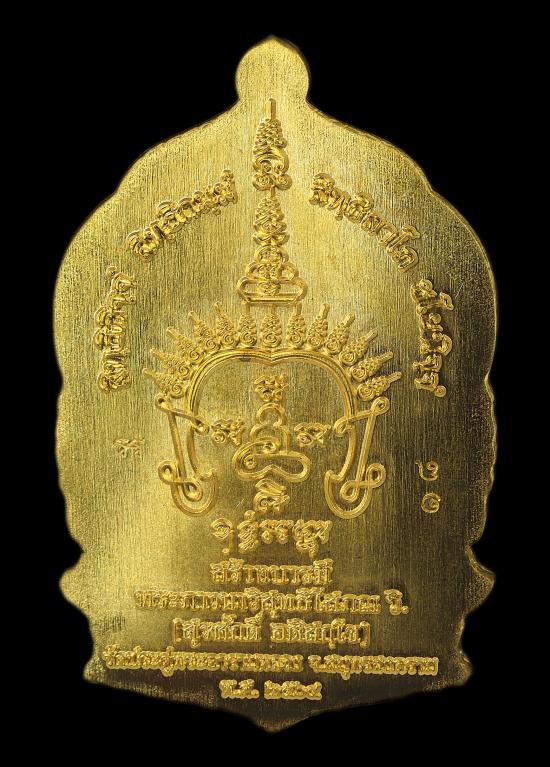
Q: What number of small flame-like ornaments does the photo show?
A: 13